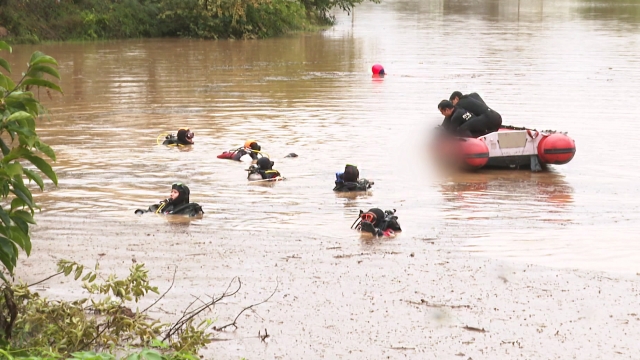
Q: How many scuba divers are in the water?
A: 6